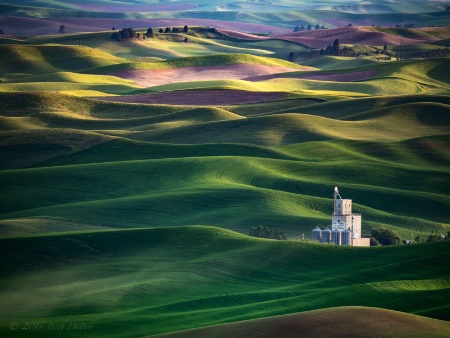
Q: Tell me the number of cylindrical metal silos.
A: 4